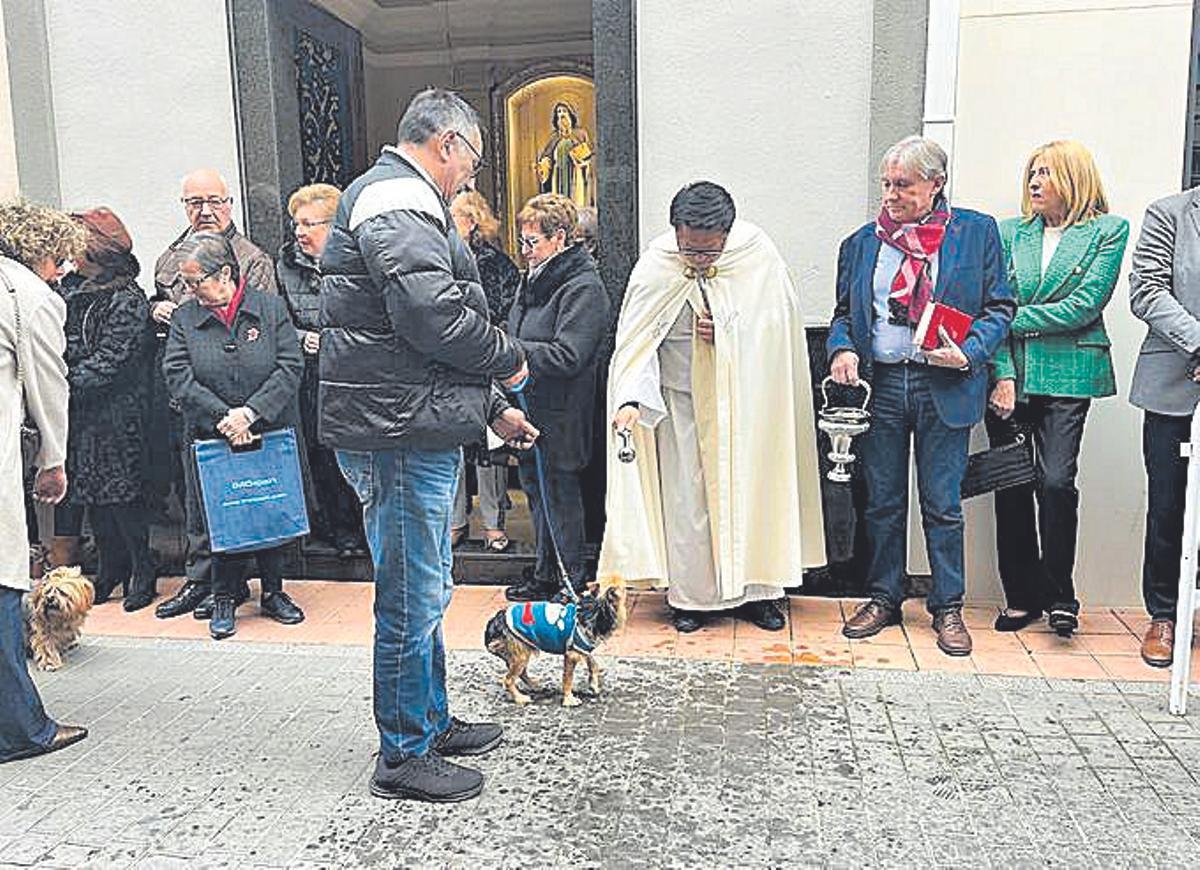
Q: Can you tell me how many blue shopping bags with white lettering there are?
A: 1